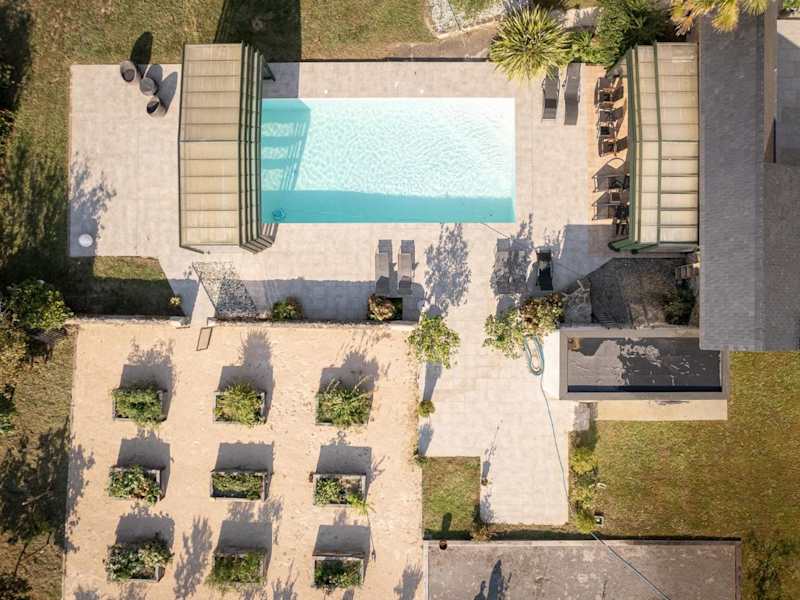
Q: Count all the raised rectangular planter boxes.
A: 9